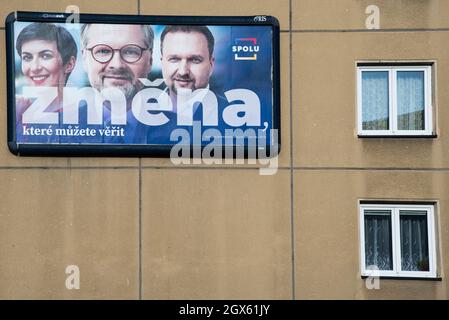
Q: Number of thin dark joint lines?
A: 4